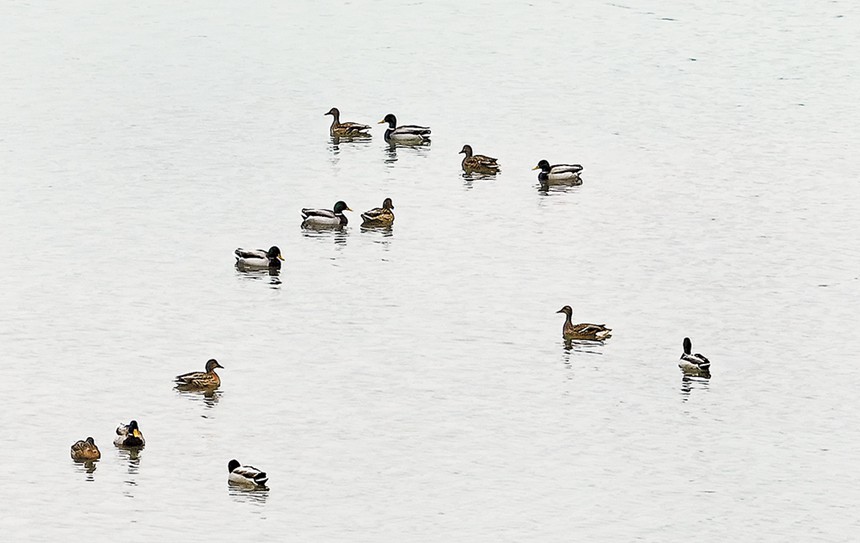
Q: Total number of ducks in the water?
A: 13